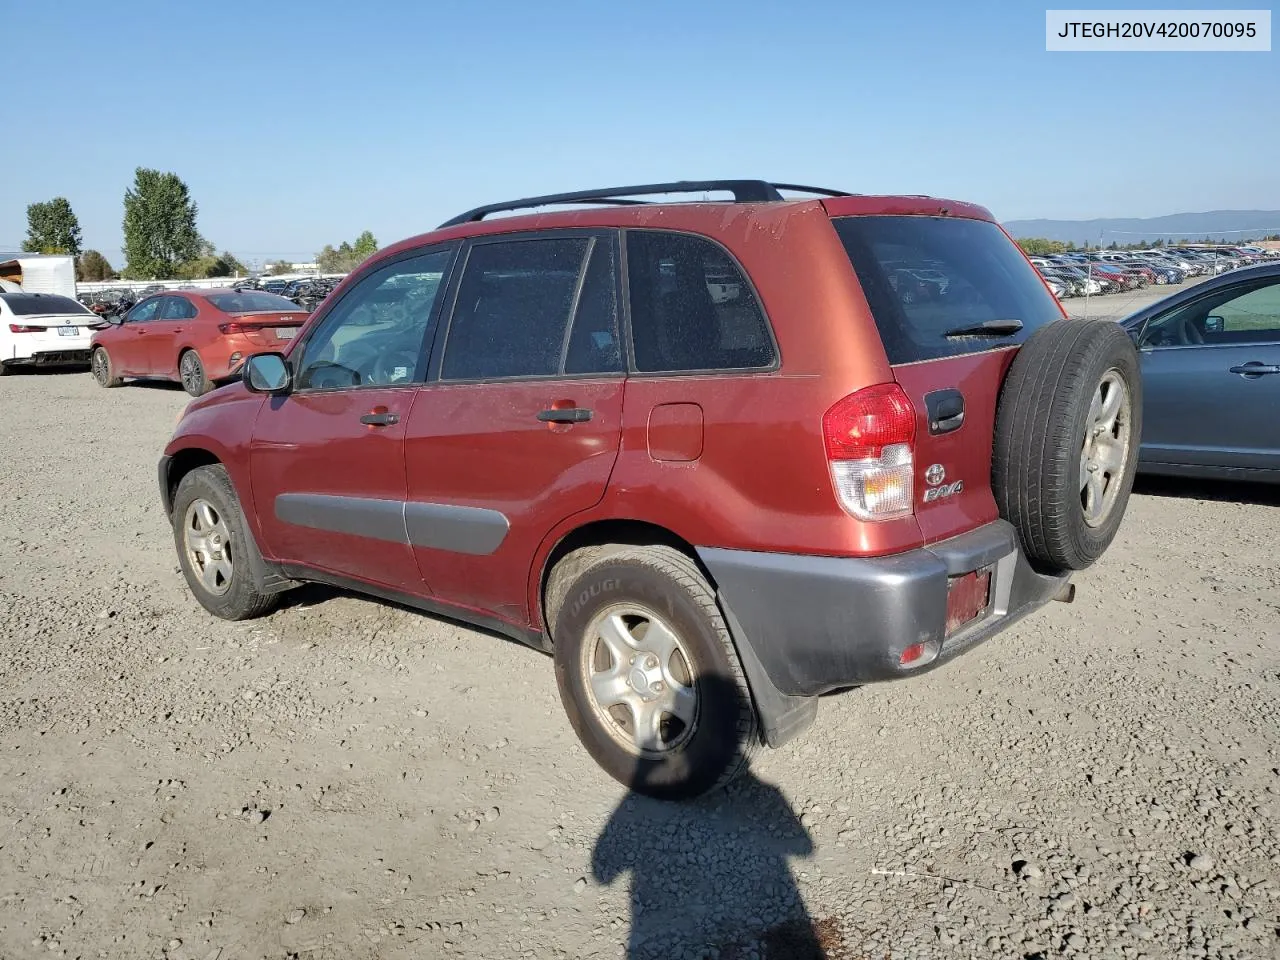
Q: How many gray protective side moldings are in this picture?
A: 2